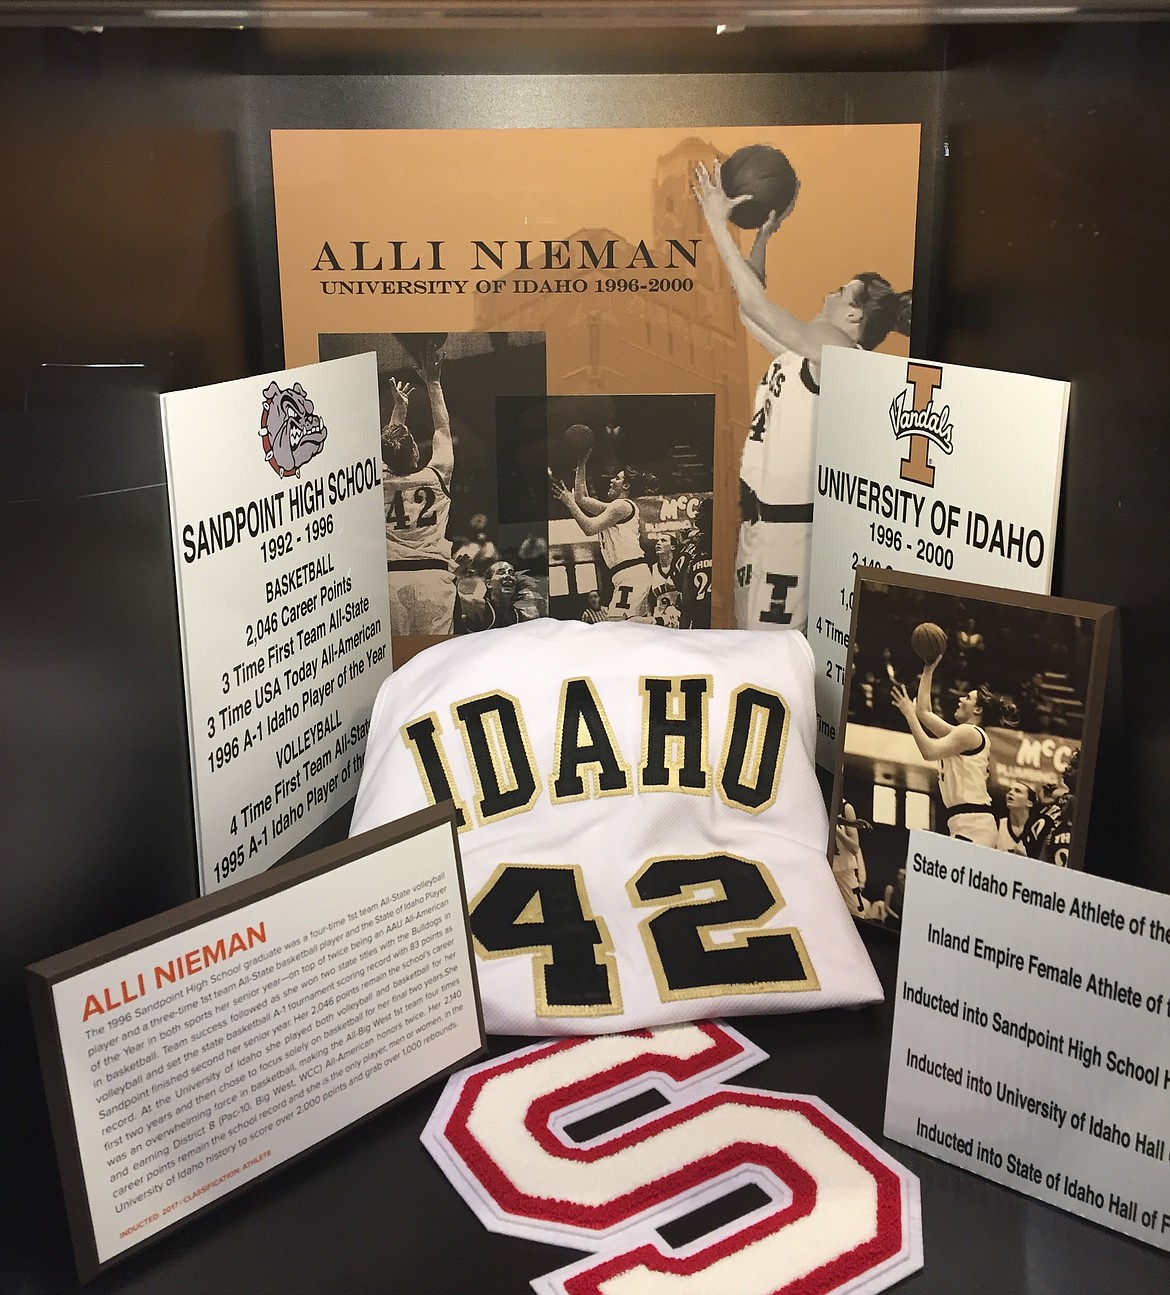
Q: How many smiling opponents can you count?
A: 1